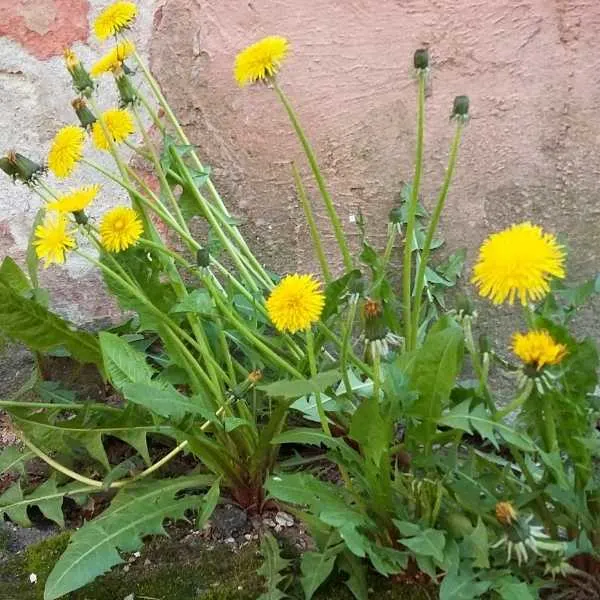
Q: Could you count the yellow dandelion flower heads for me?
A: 11